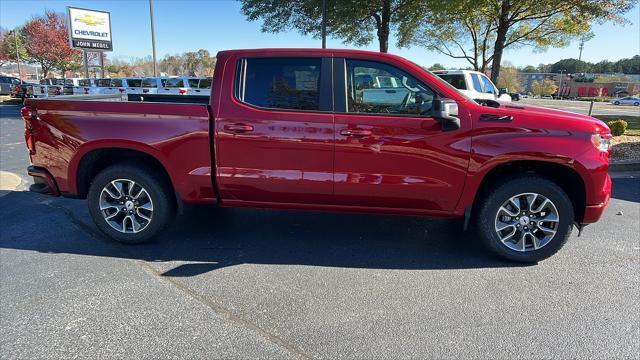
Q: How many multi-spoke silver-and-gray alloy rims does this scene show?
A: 2